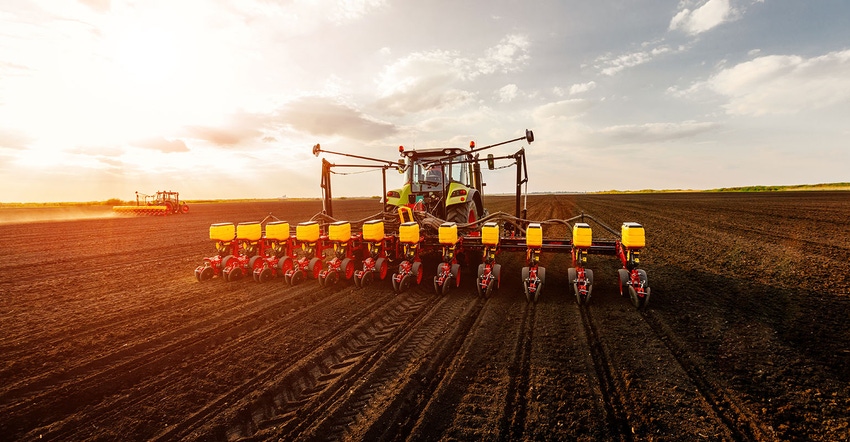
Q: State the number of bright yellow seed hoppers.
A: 12